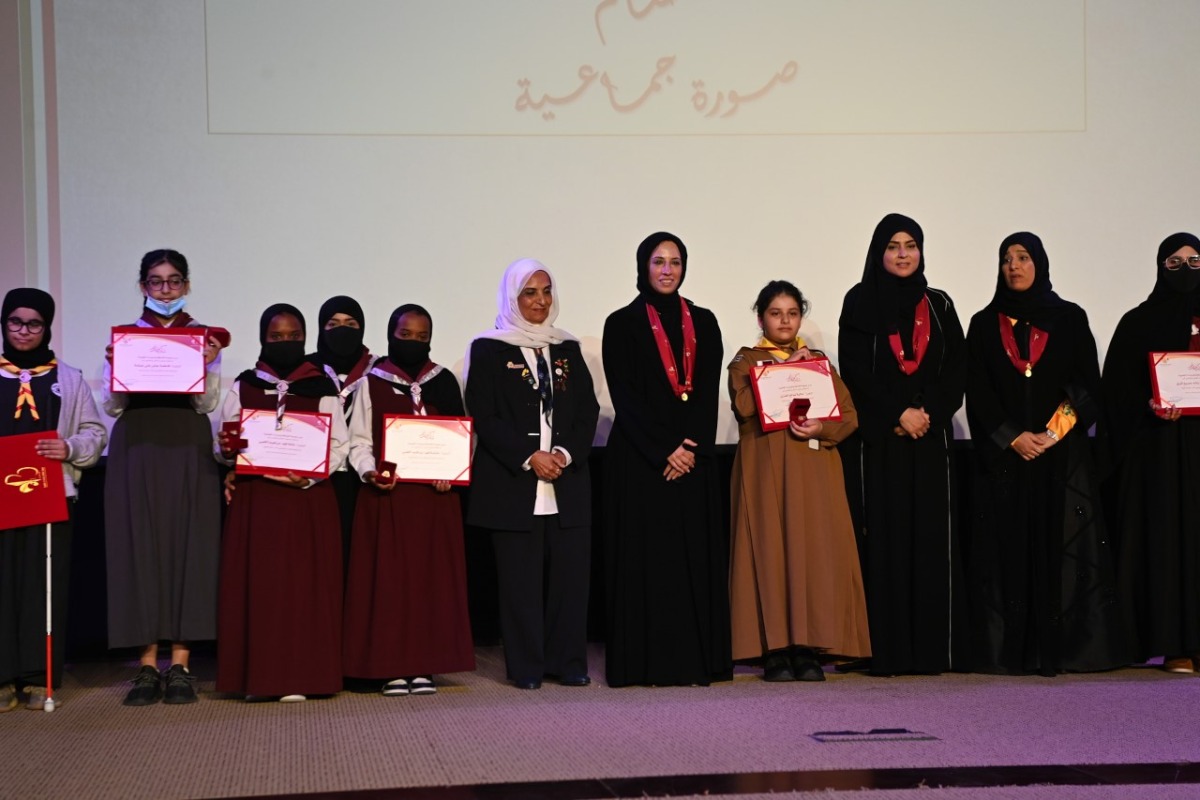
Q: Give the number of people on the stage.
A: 11